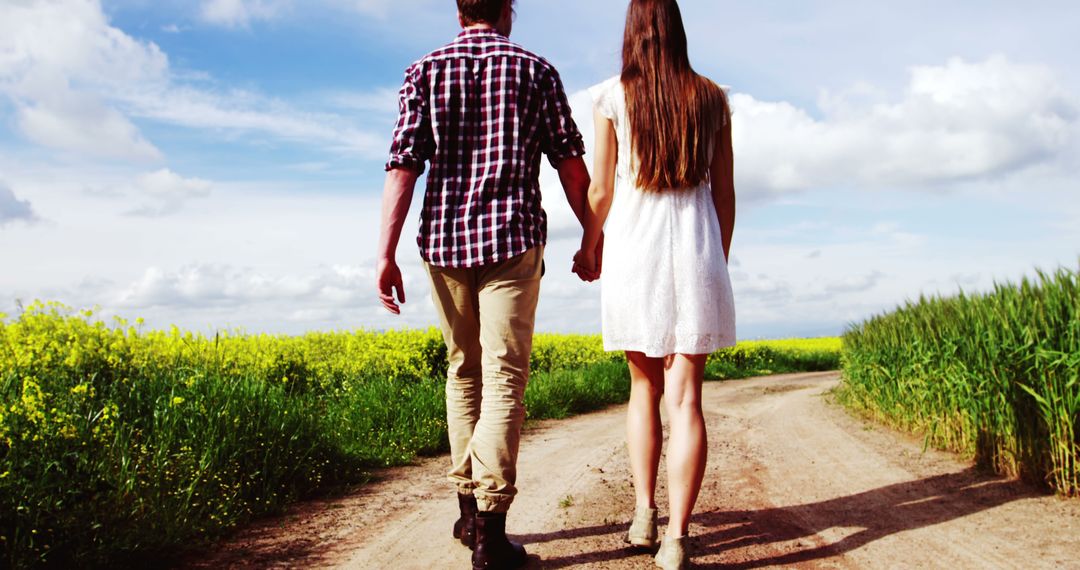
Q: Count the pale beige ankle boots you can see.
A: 2